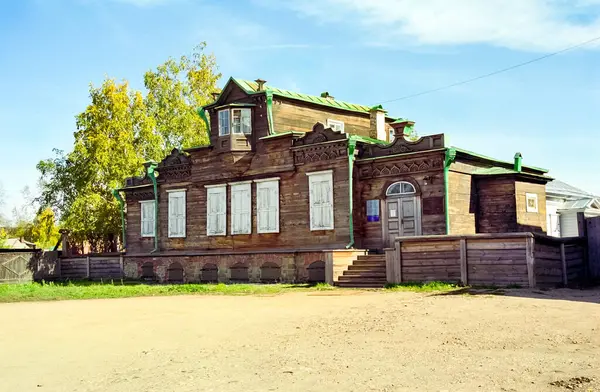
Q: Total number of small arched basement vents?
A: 6